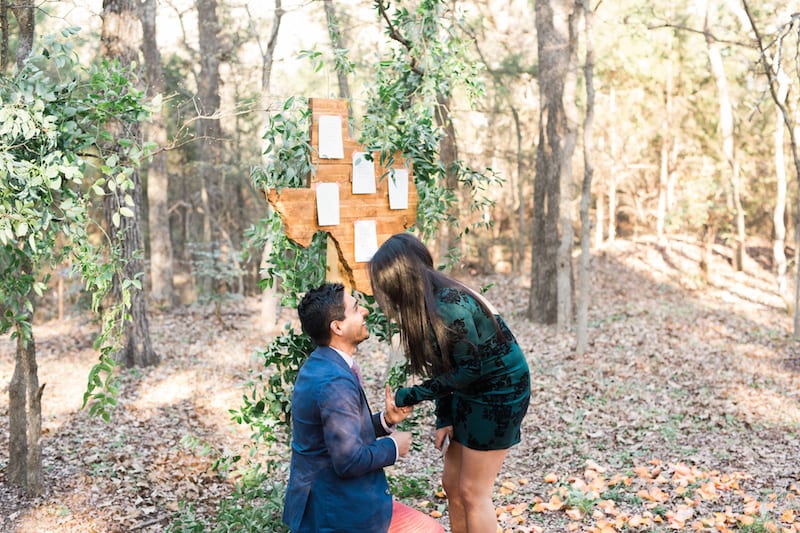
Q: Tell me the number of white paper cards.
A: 5